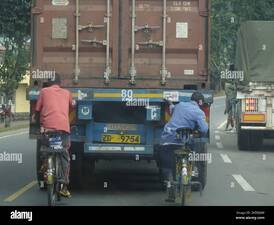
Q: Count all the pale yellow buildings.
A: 1